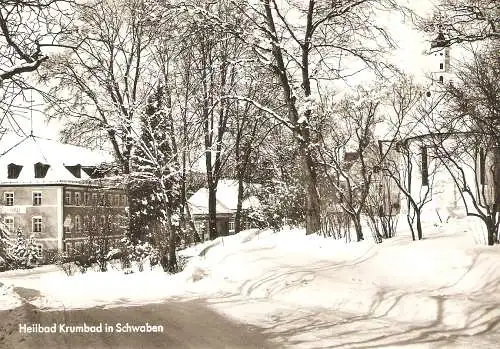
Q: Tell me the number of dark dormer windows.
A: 4